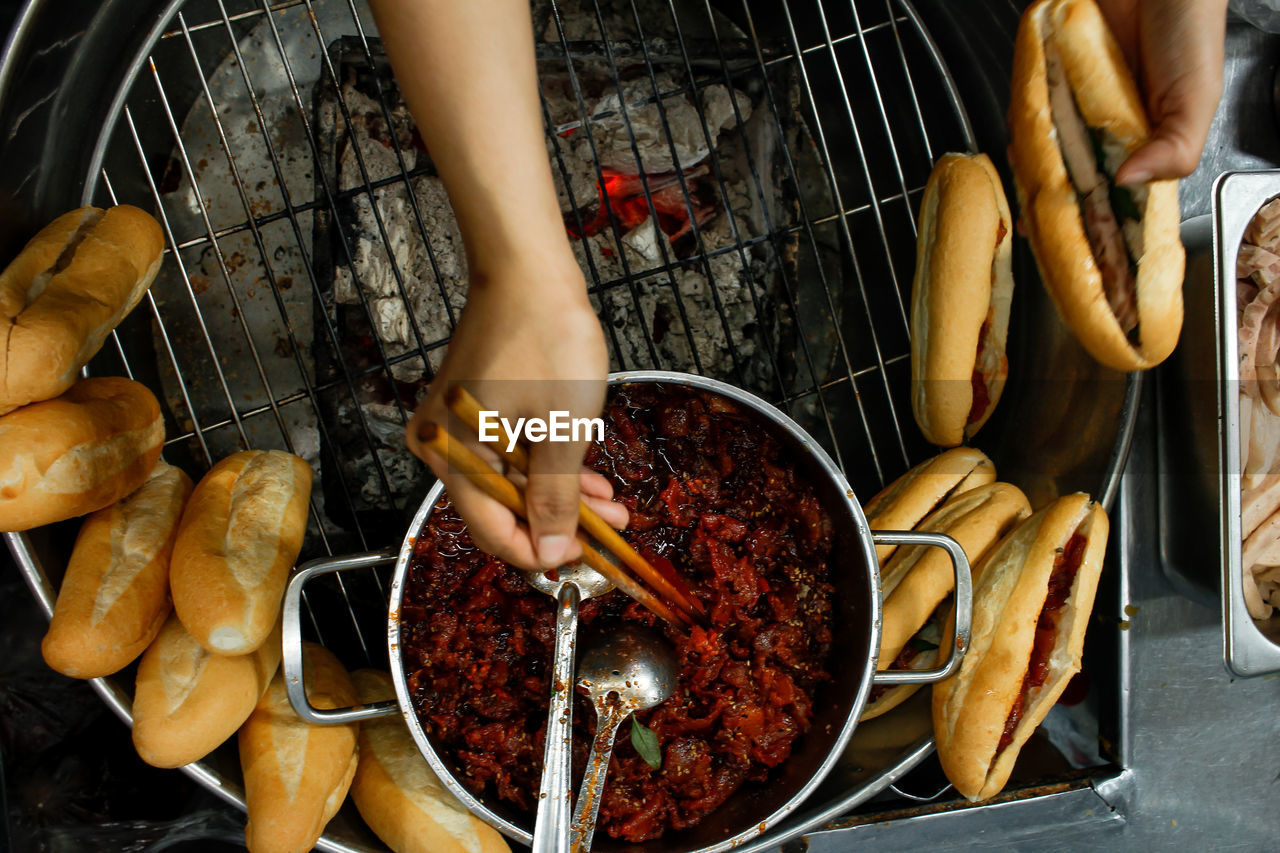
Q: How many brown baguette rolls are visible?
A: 12